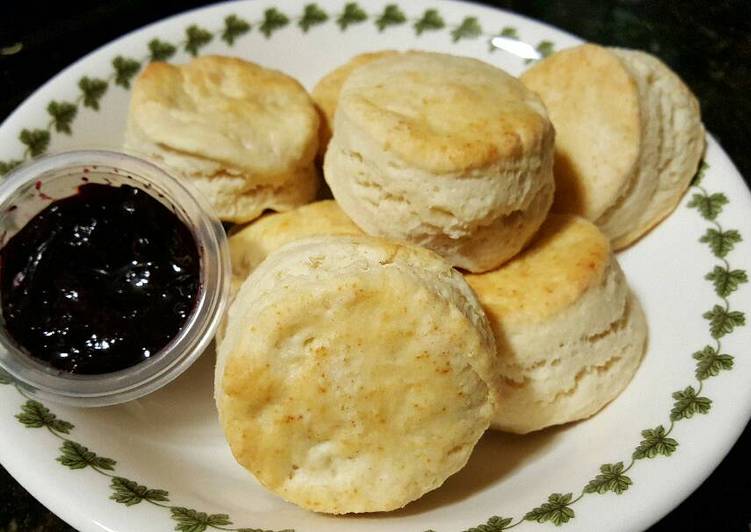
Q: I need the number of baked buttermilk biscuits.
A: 7